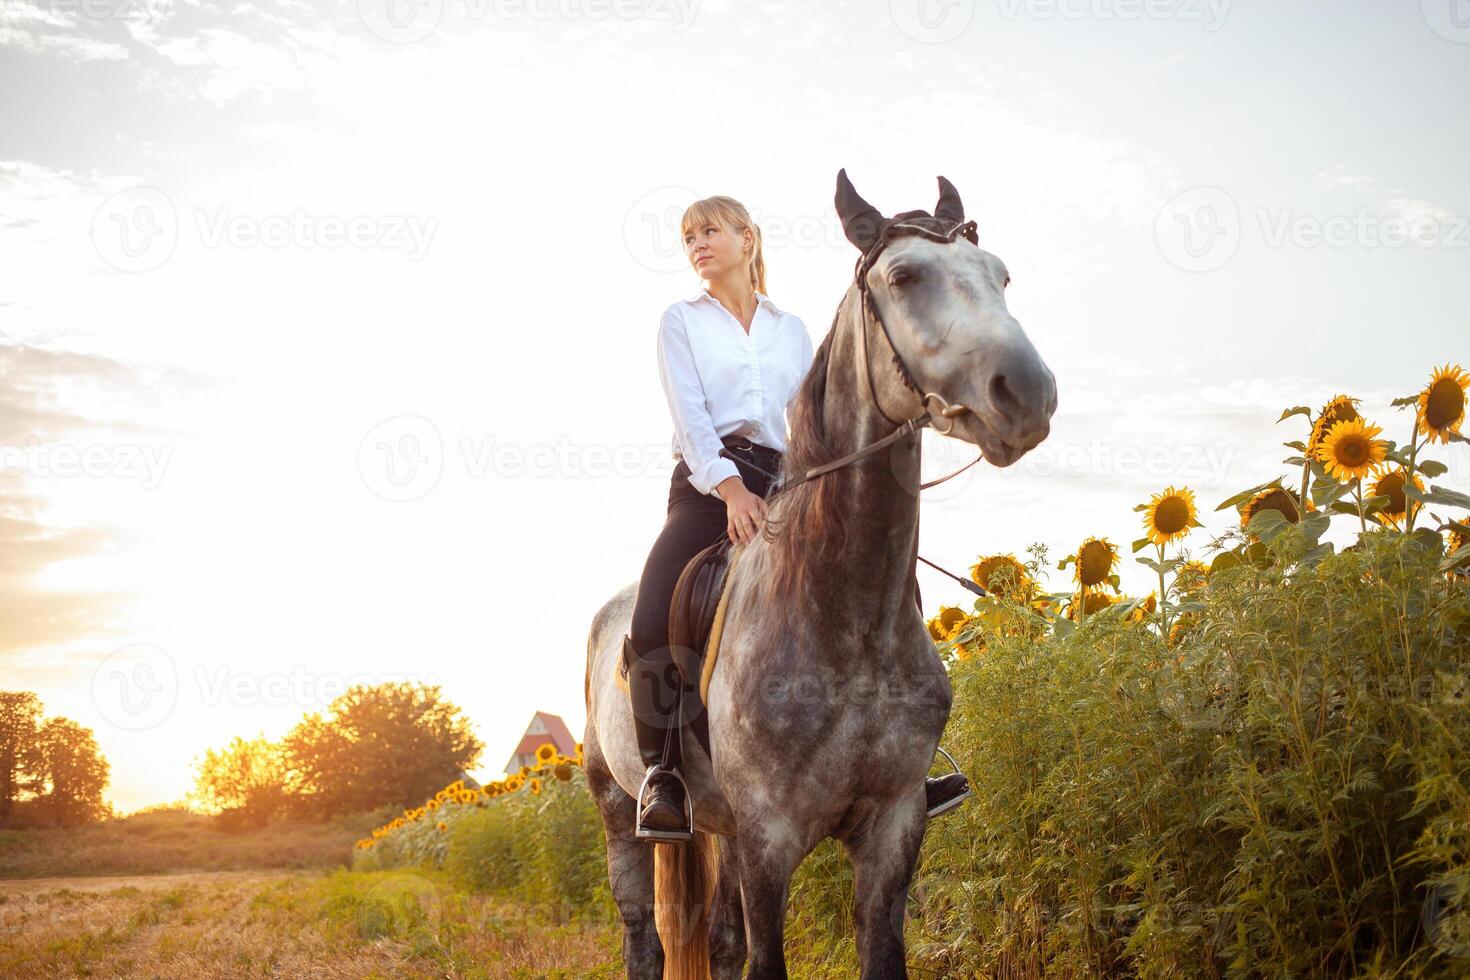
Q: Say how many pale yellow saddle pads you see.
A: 1